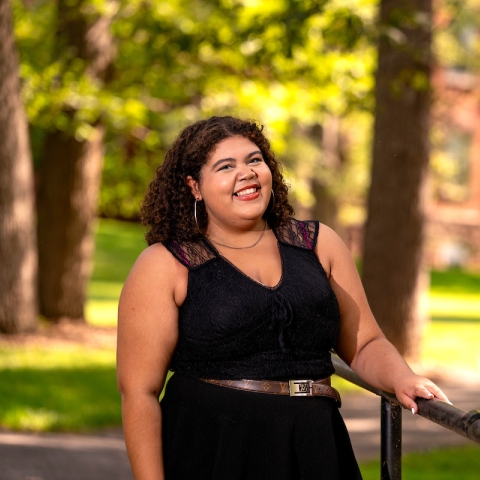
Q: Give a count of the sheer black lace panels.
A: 2